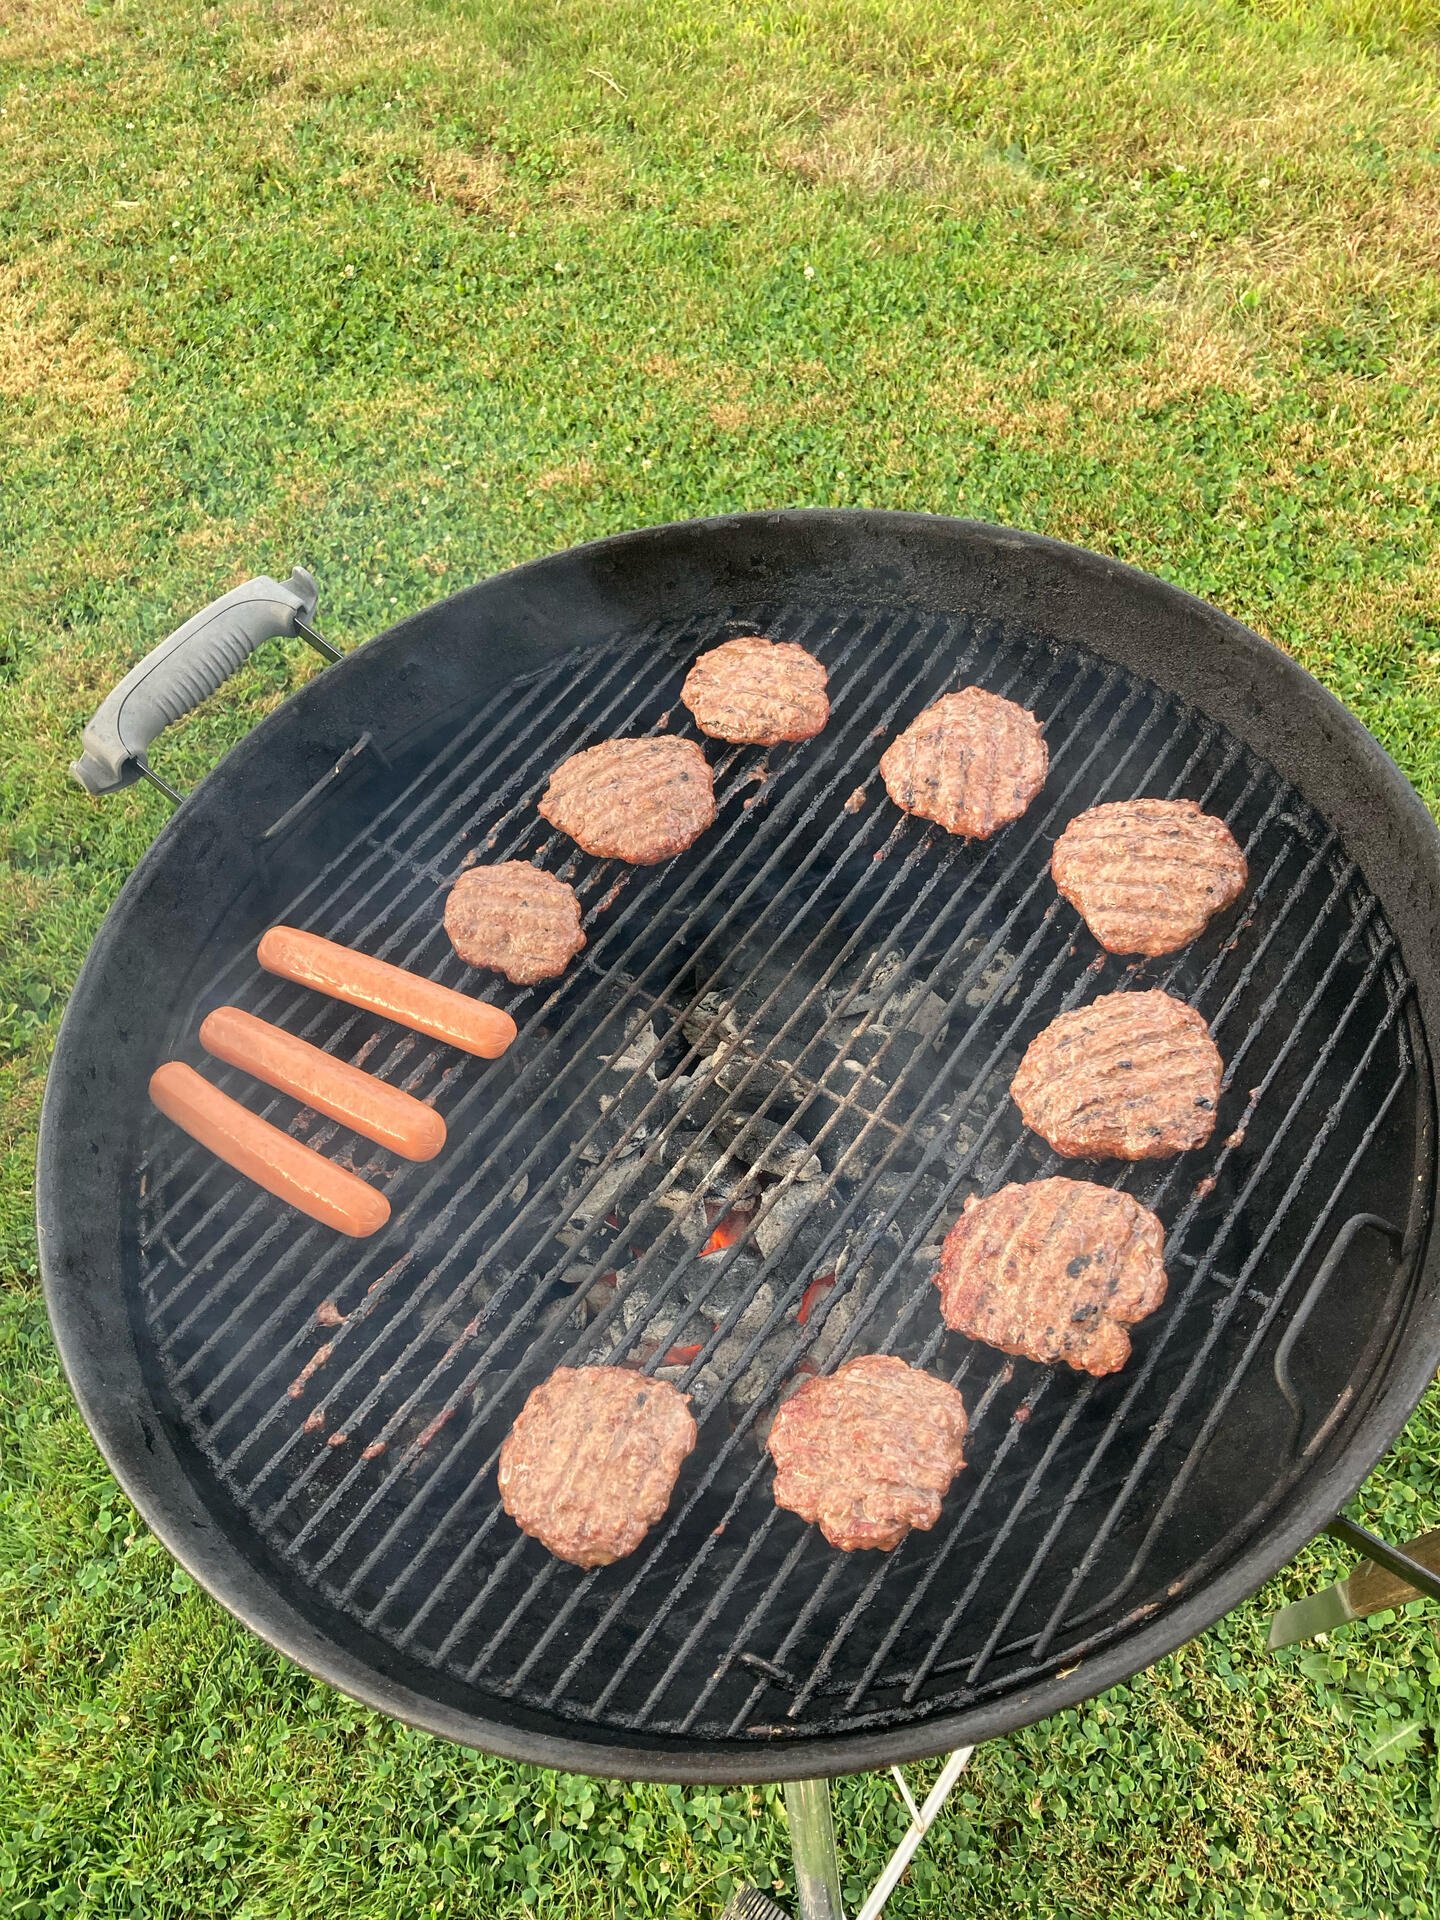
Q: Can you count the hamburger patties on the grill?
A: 9